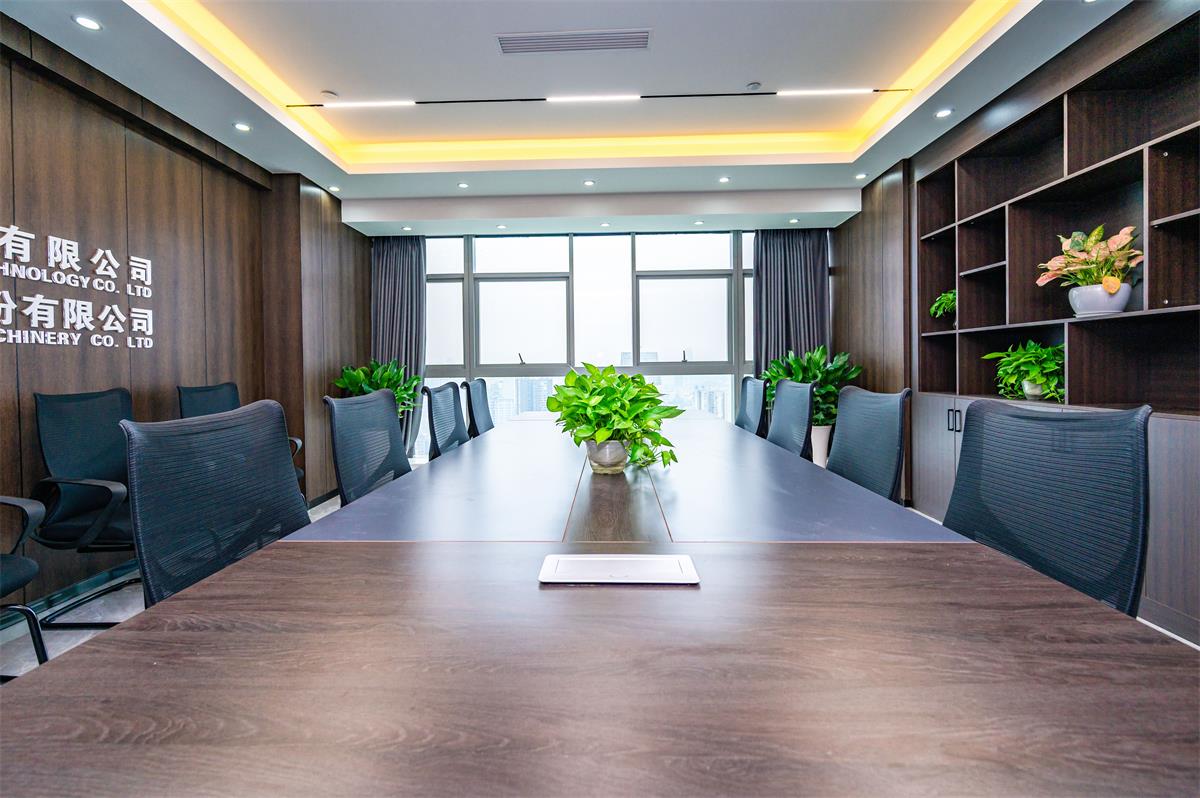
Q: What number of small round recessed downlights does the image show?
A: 14